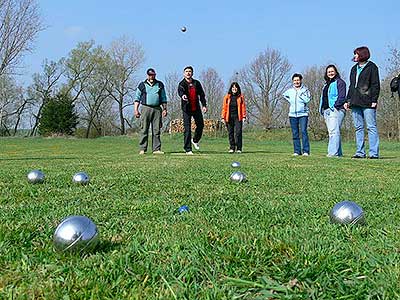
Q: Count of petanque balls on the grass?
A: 6